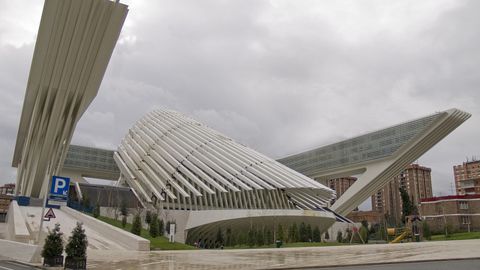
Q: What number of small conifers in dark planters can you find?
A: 2